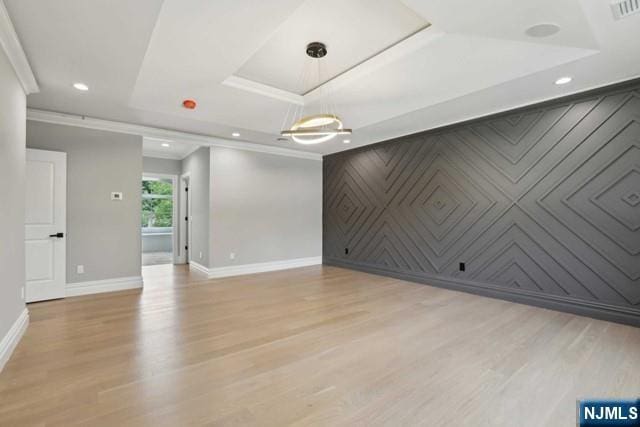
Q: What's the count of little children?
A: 0